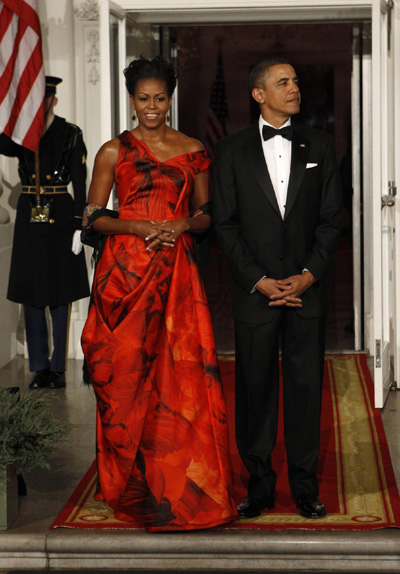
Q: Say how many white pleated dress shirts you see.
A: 1